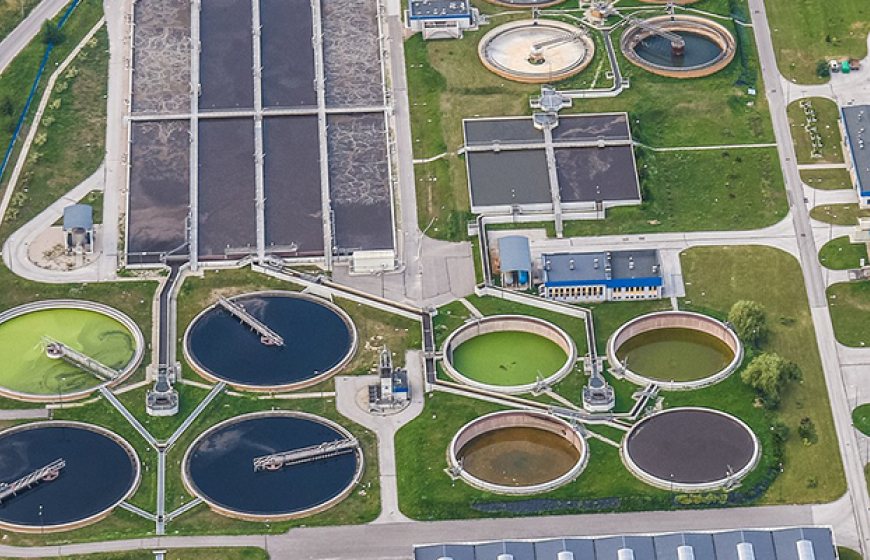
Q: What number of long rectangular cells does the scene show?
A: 8